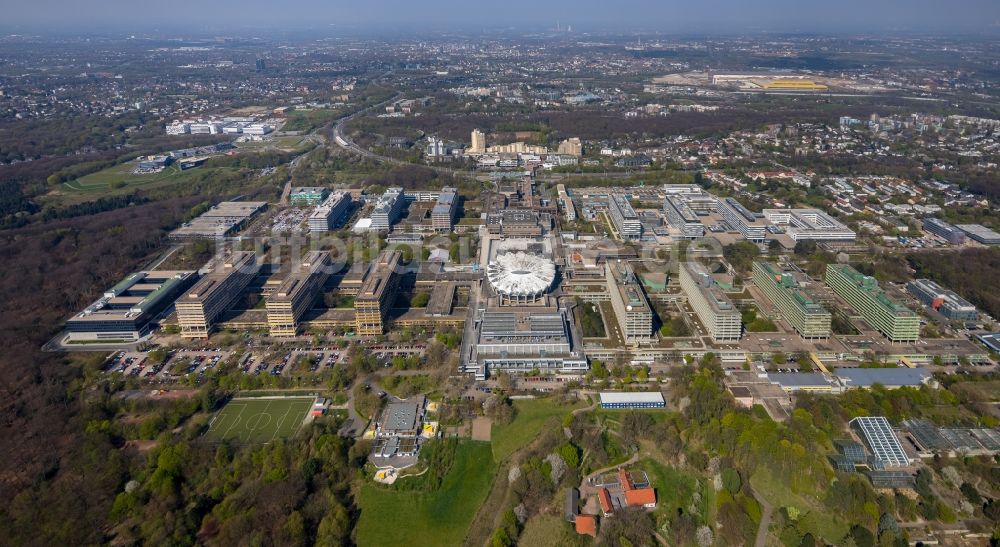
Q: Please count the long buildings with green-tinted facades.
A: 2